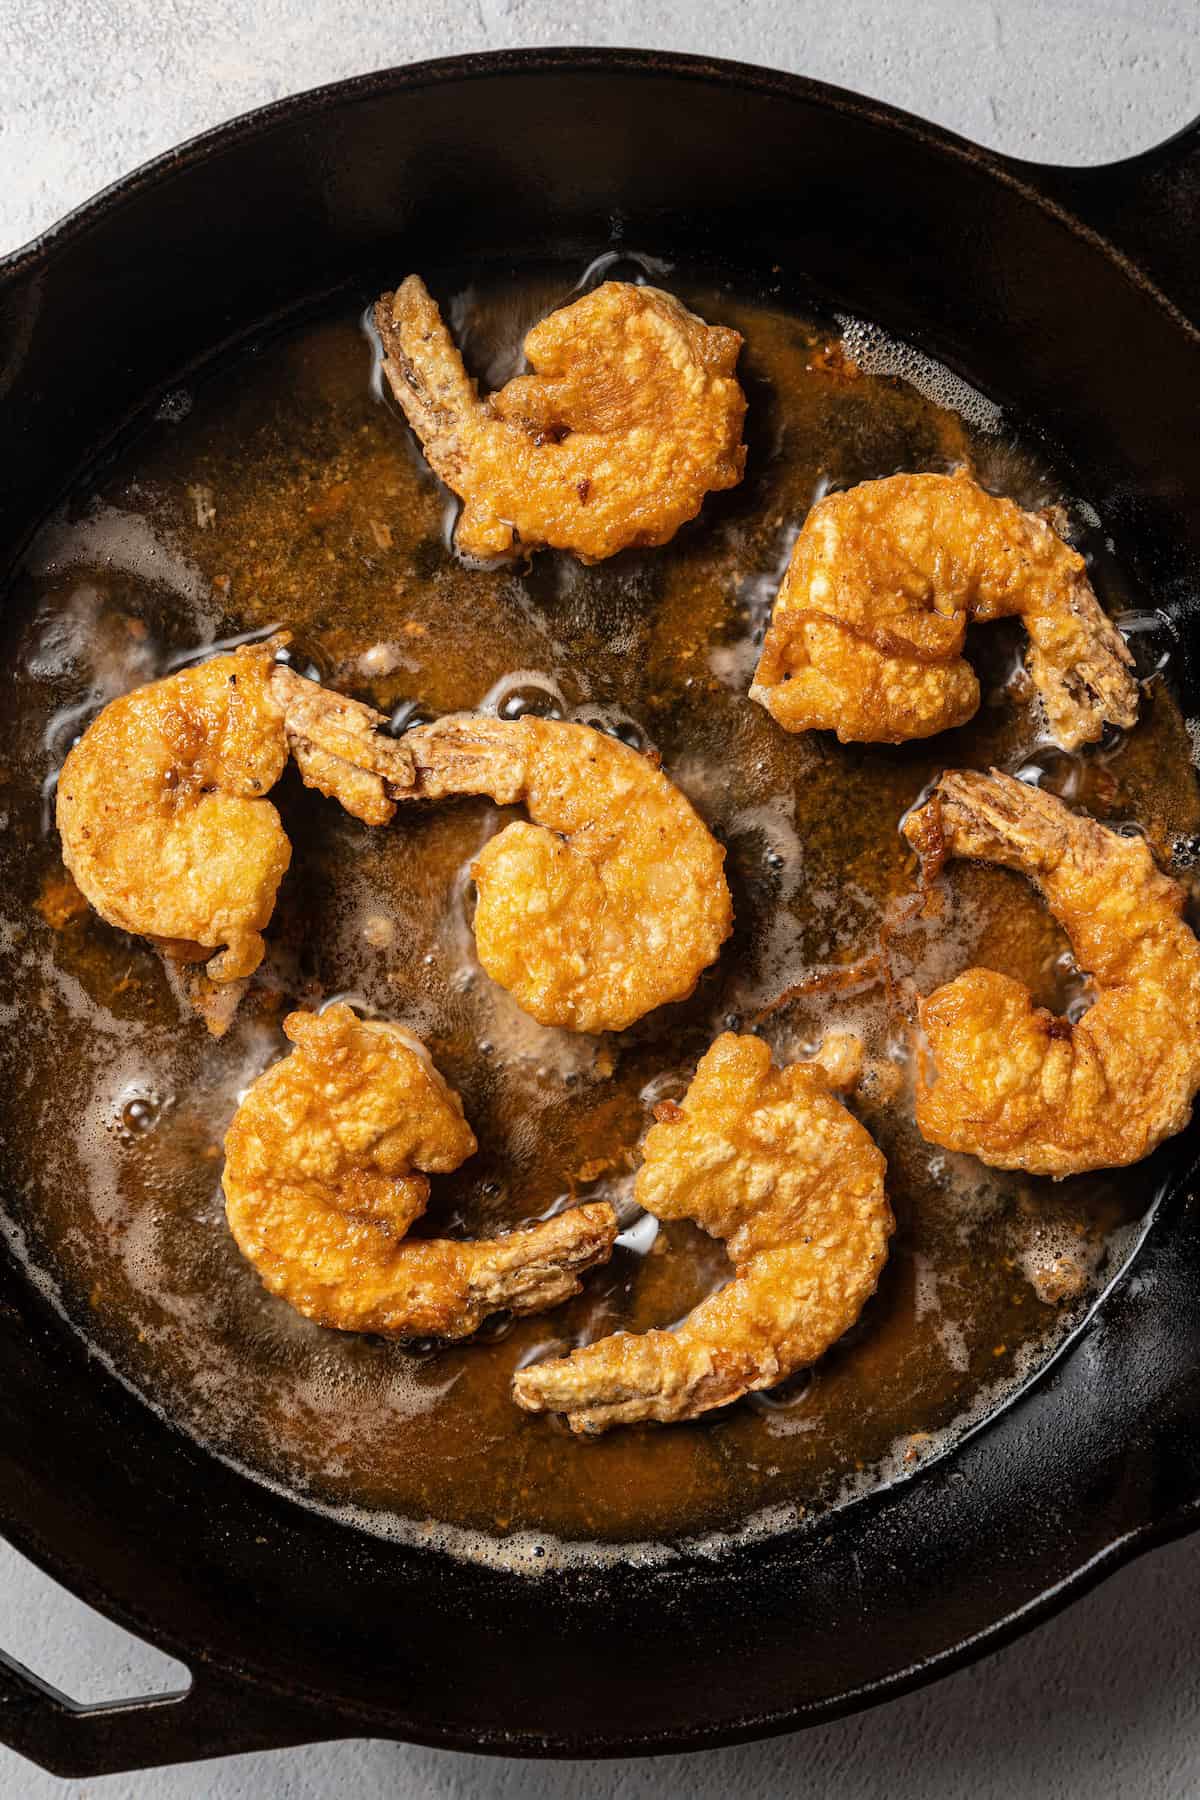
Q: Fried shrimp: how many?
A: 7